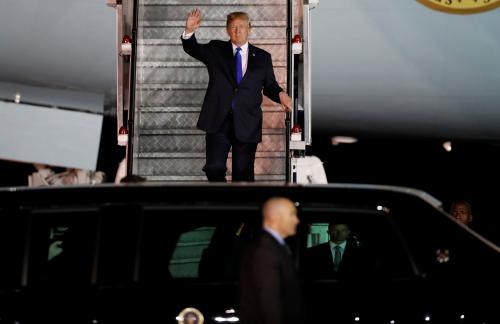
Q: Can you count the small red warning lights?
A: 4